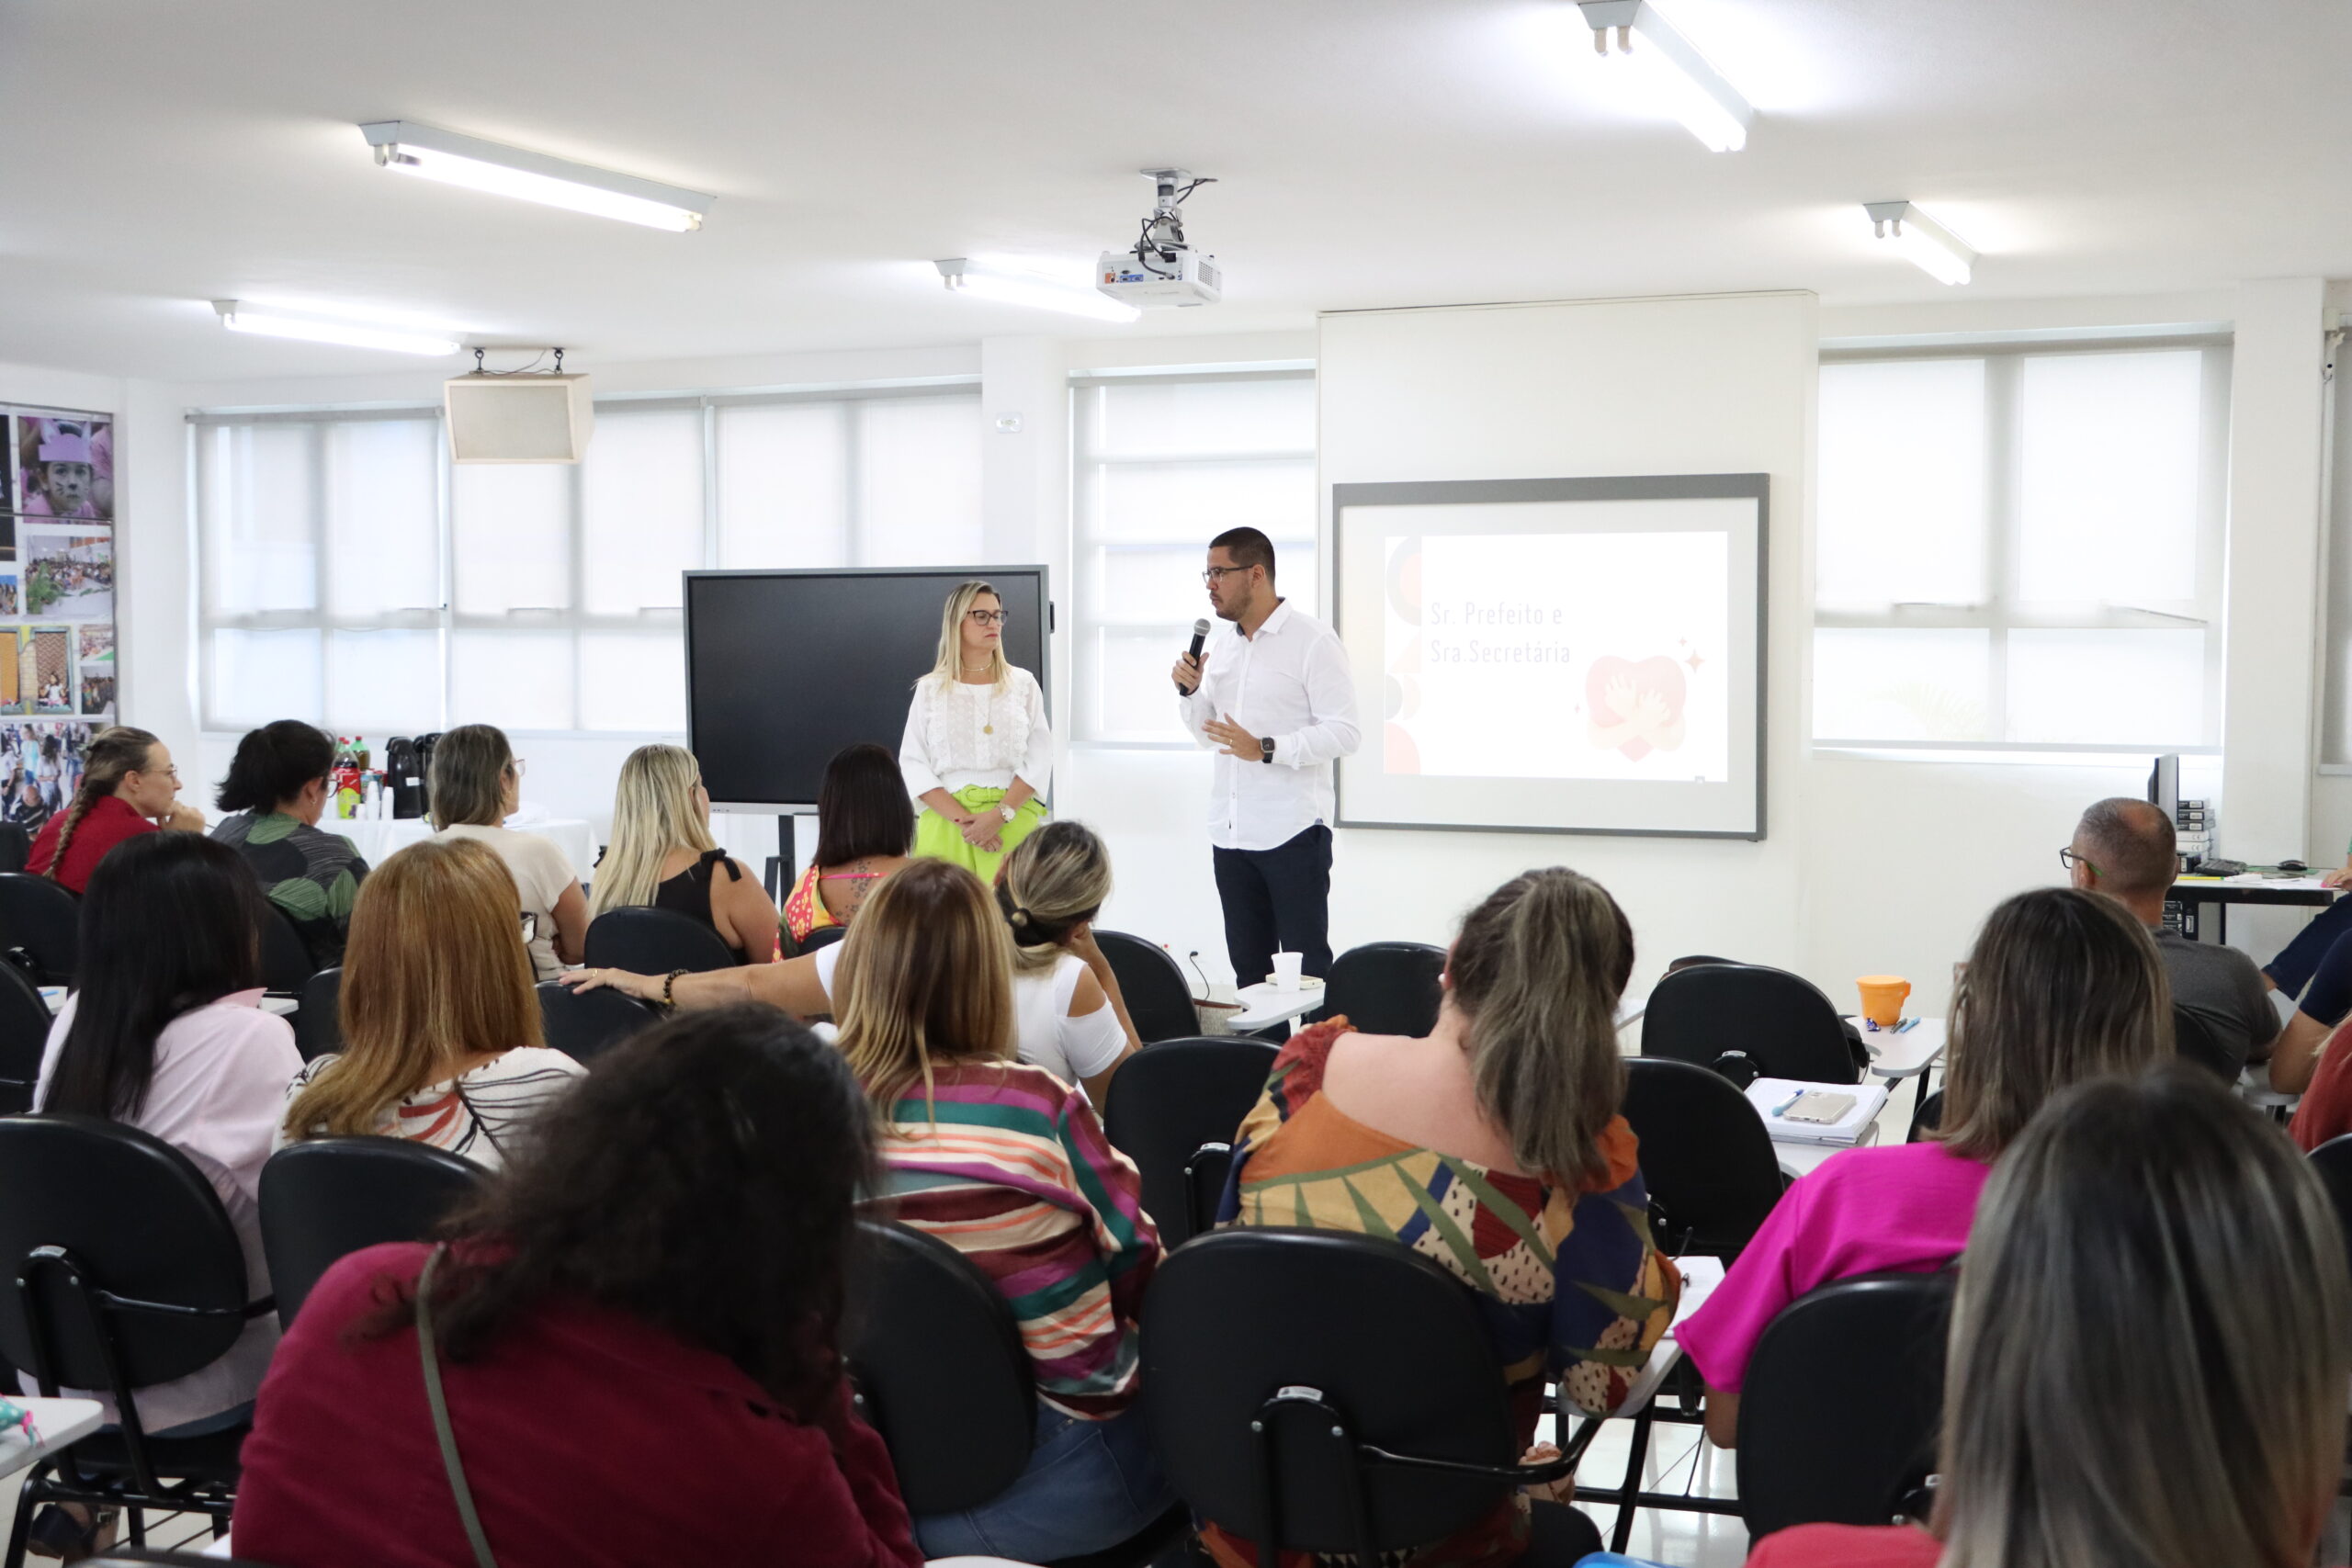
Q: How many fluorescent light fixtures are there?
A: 5